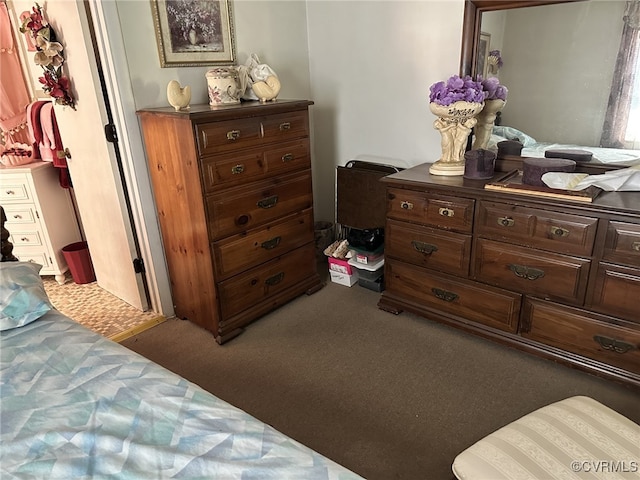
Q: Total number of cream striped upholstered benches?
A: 1